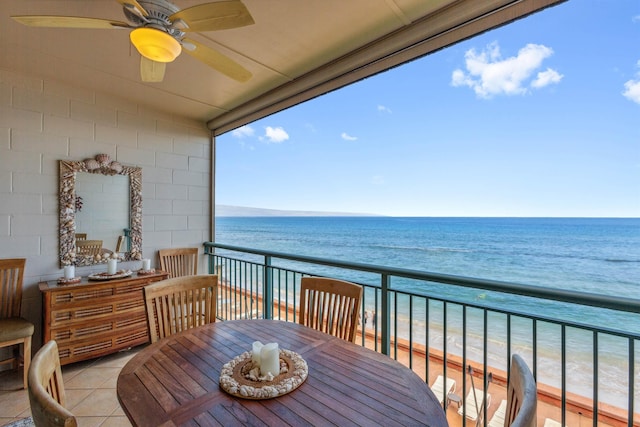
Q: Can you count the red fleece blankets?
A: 0